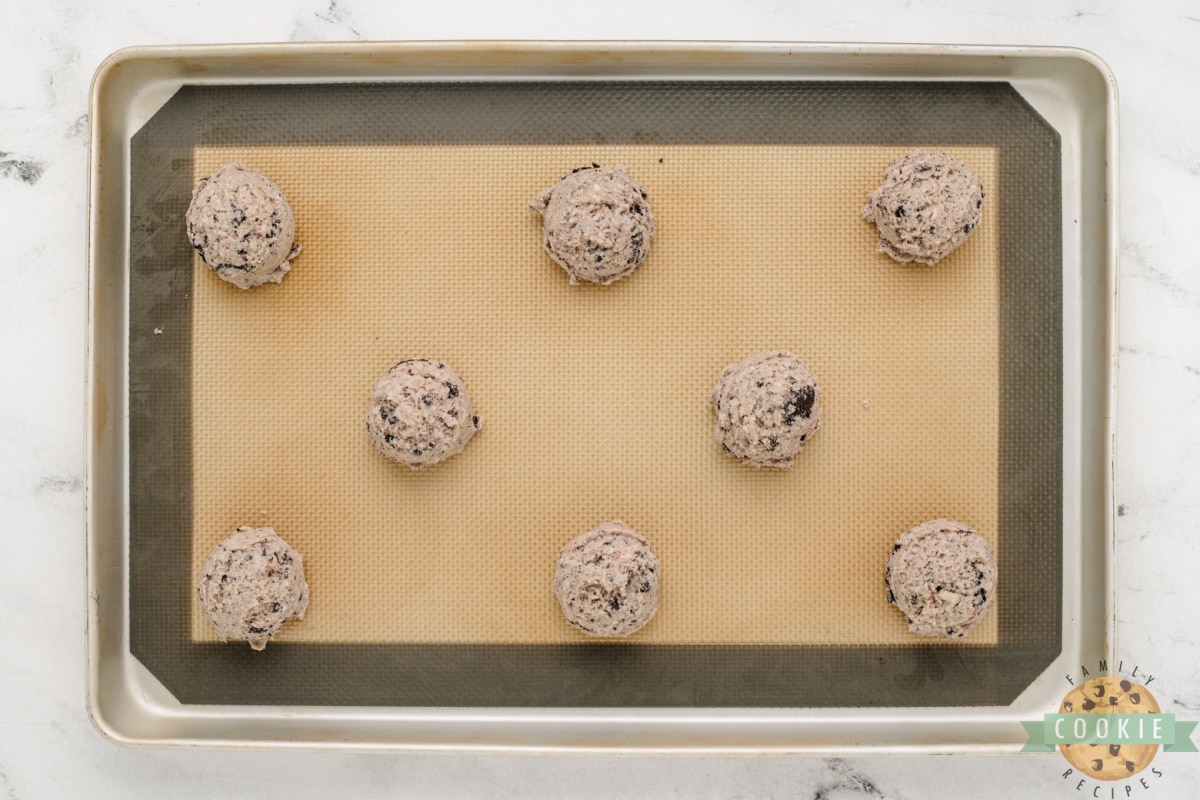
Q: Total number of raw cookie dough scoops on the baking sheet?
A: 8